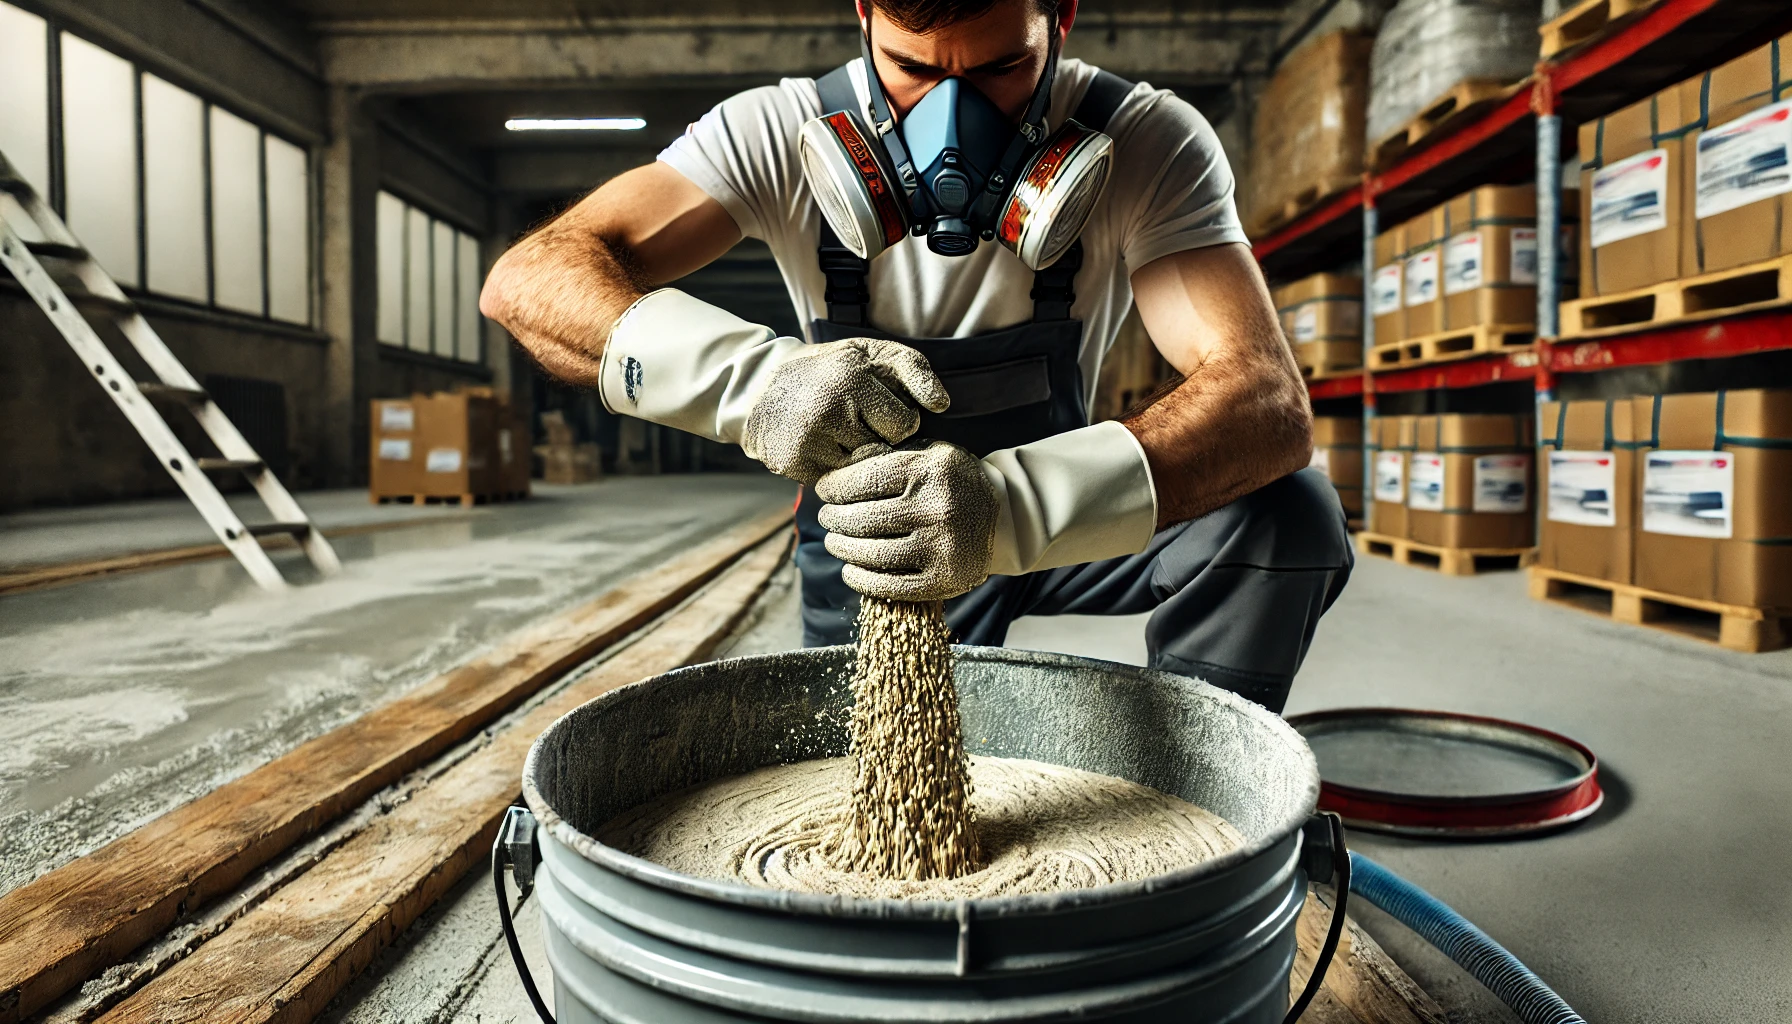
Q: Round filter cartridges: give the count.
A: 2